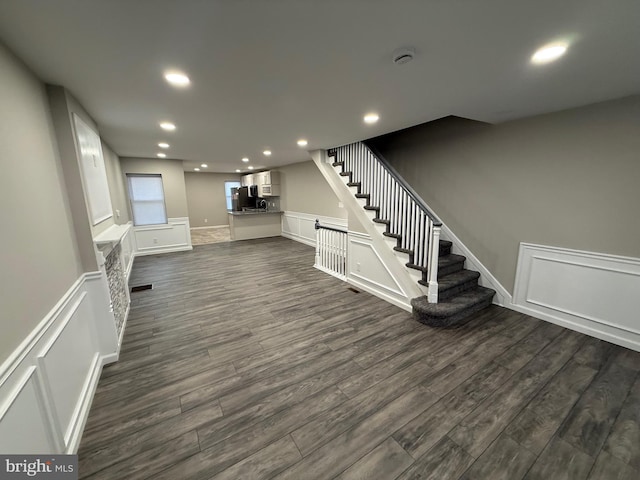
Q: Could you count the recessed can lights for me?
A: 13